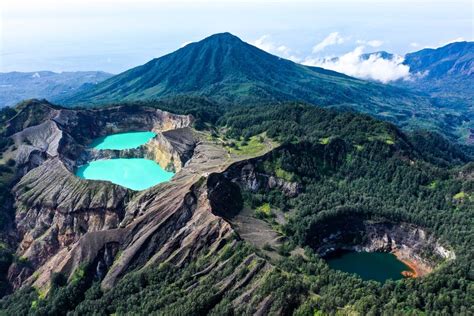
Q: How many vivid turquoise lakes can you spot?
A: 2